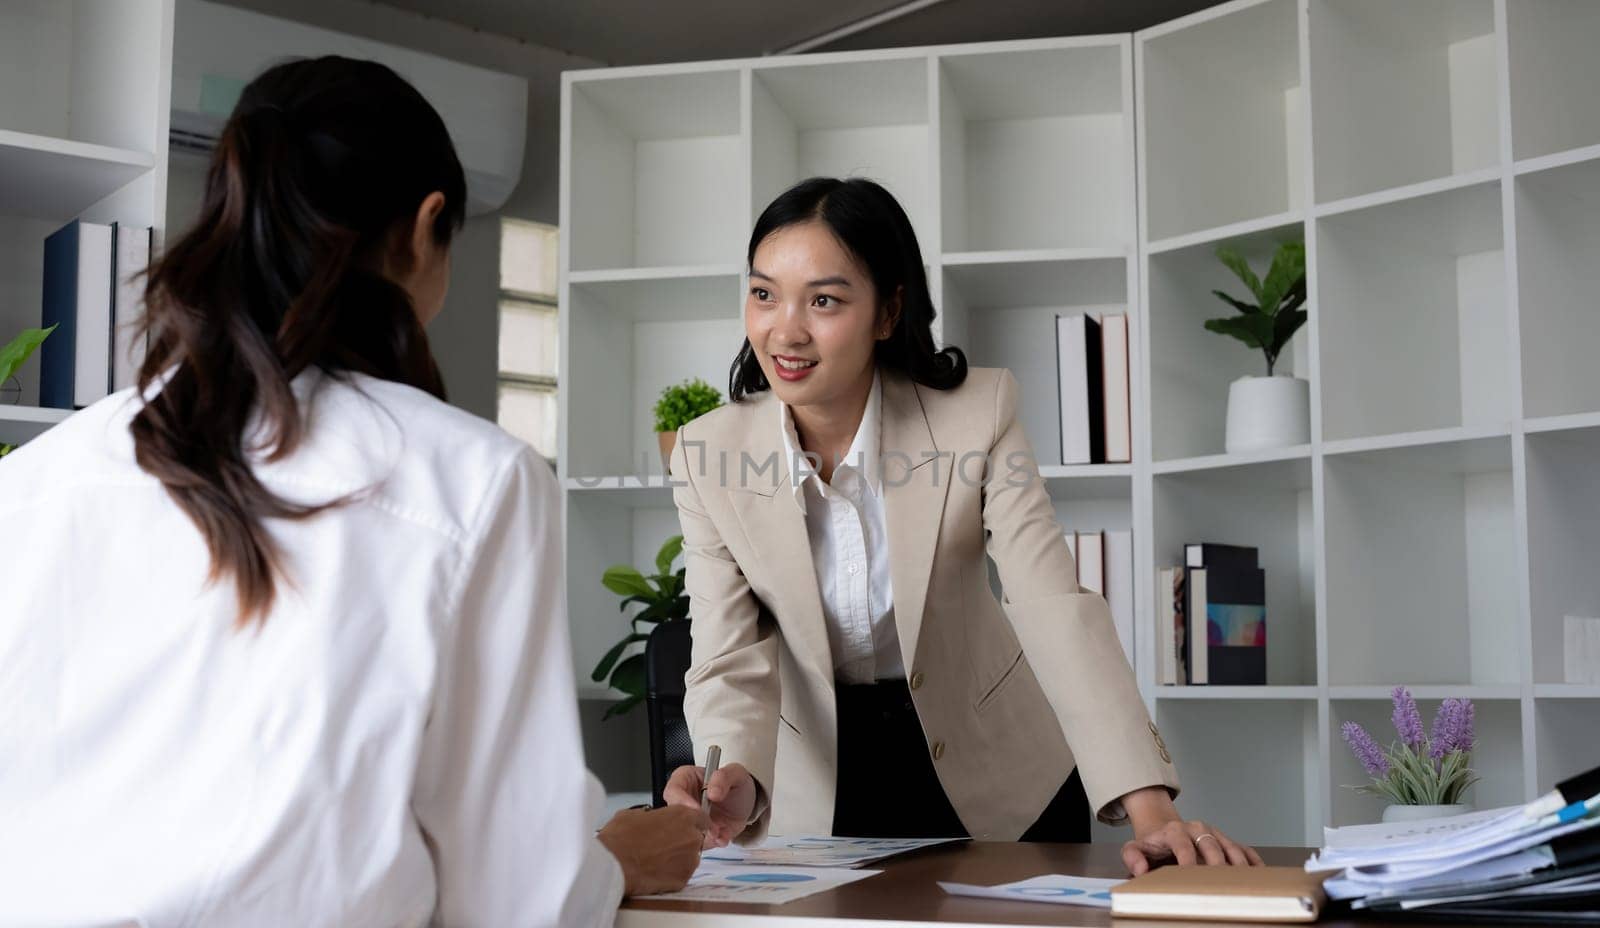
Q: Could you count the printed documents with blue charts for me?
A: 3